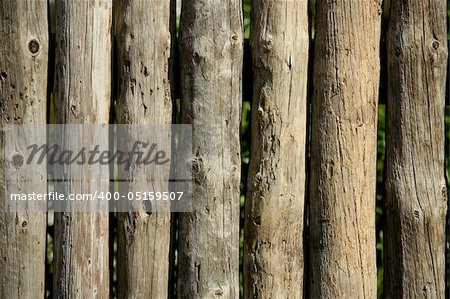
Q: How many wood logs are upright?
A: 7